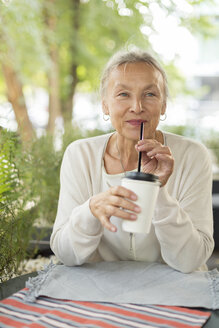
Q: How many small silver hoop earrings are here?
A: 2